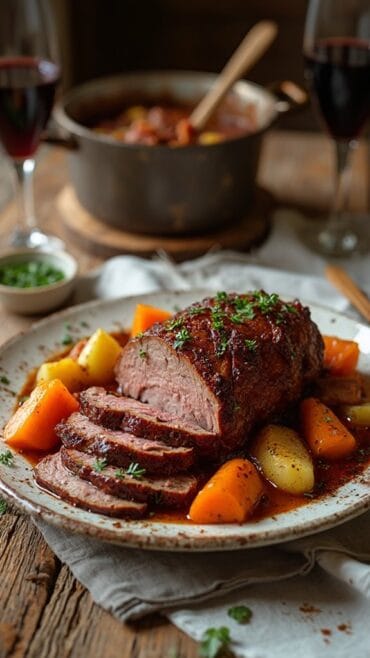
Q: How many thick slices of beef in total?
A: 4